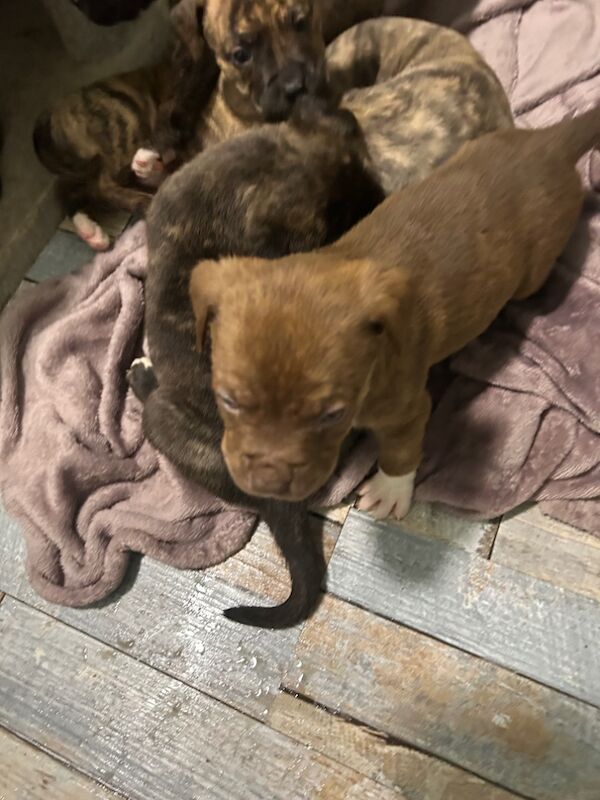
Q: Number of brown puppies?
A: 1